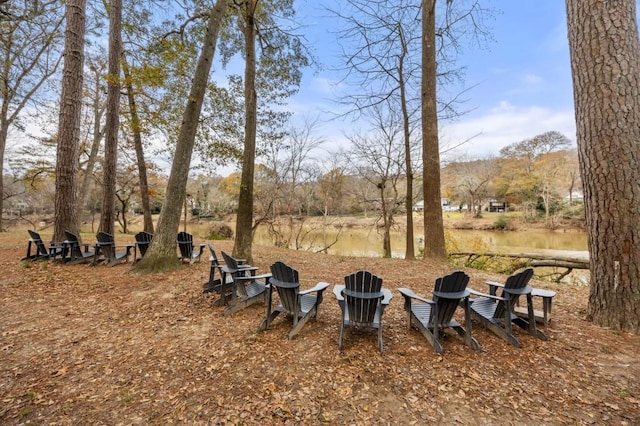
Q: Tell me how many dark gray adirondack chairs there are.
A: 11